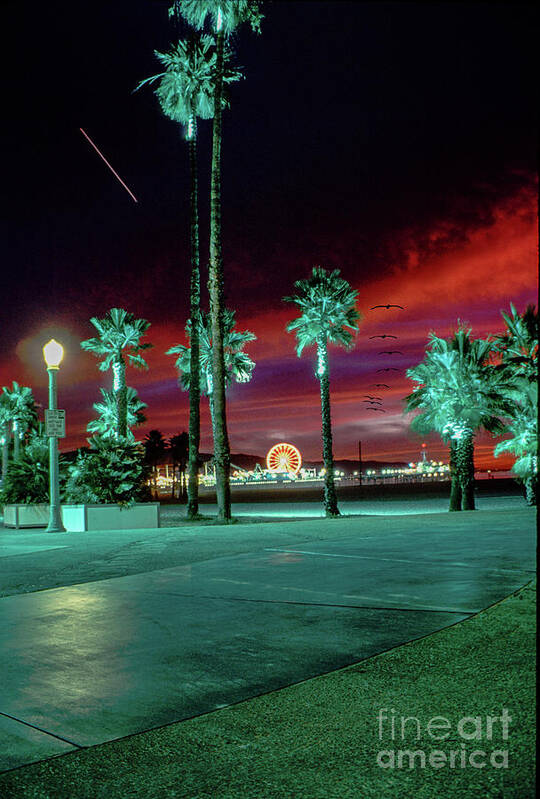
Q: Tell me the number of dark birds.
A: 8